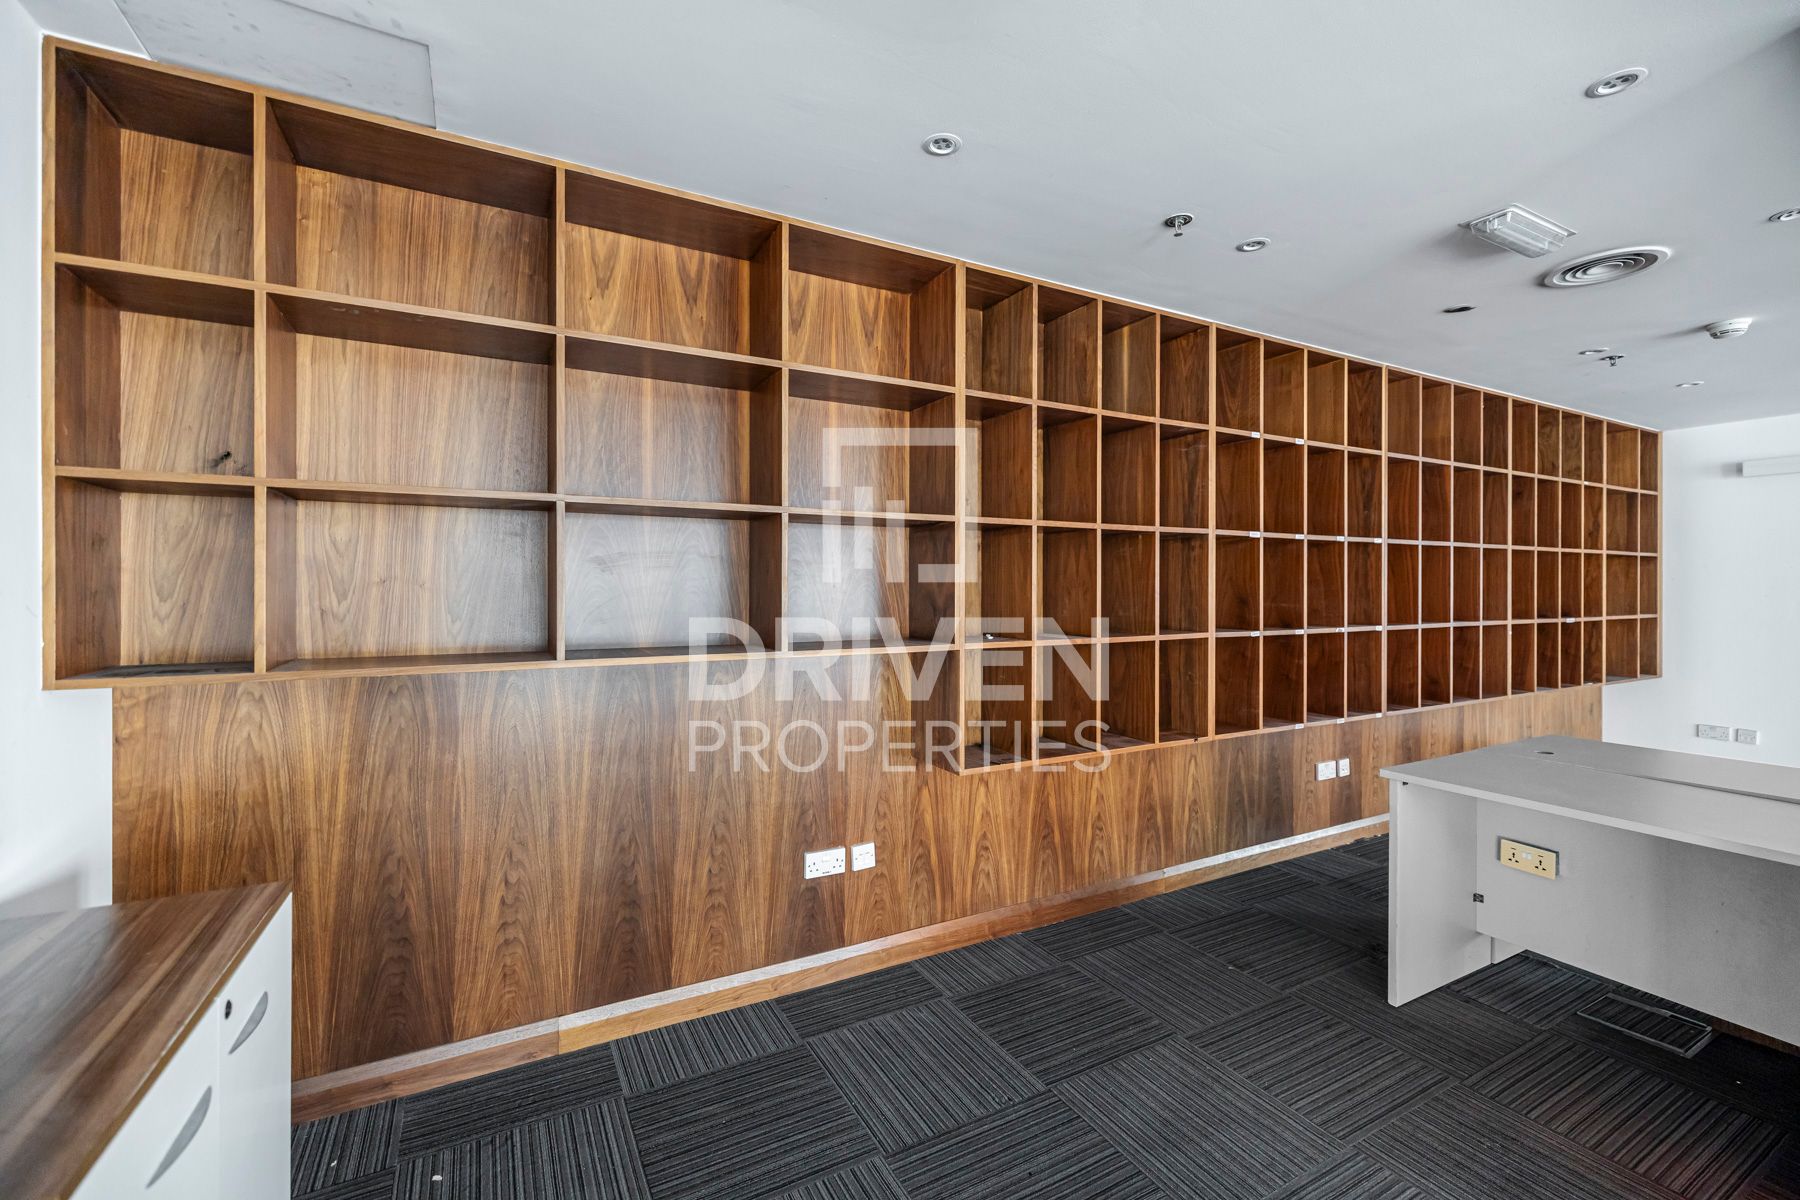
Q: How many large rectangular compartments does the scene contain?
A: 12